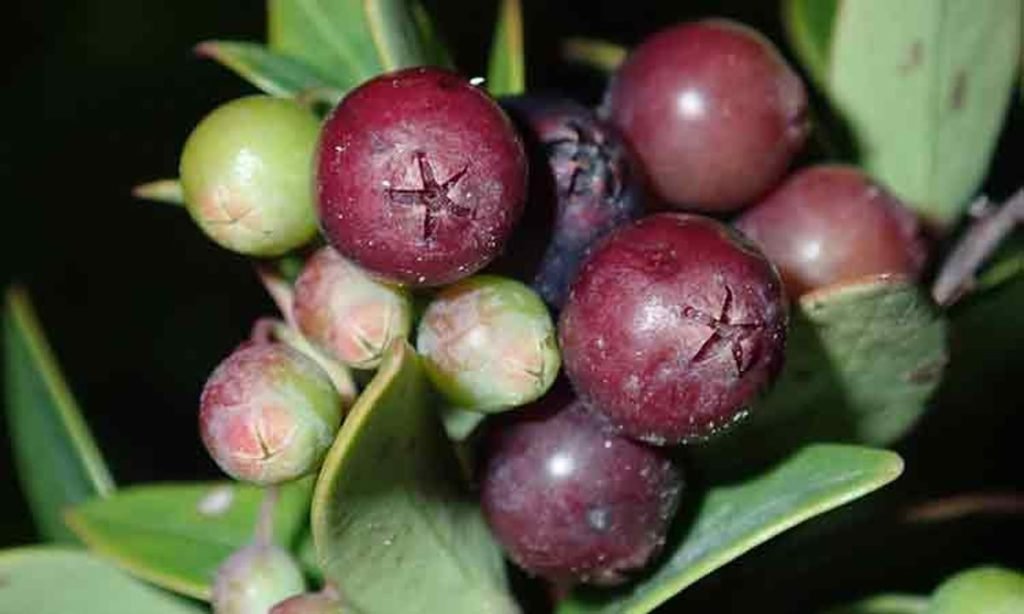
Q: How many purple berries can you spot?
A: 6